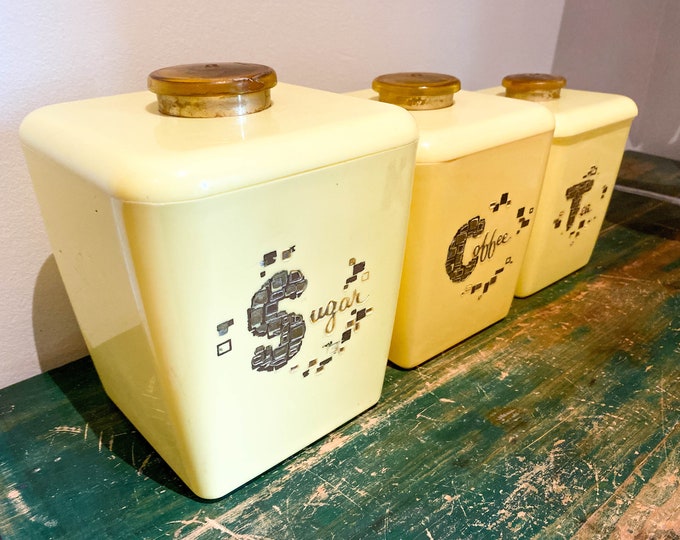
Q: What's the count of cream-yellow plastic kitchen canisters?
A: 3